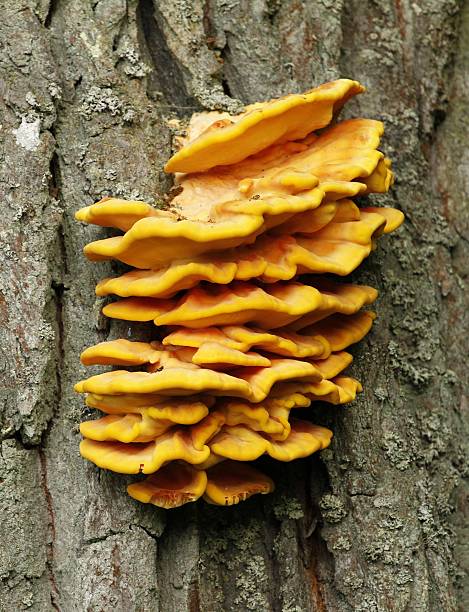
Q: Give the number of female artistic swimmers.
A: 0